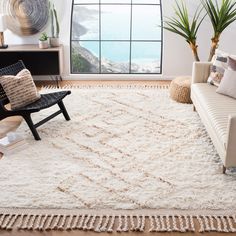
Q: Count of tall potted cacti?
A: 1